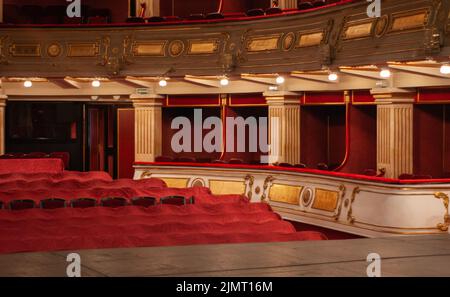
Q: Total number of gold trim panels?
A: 12